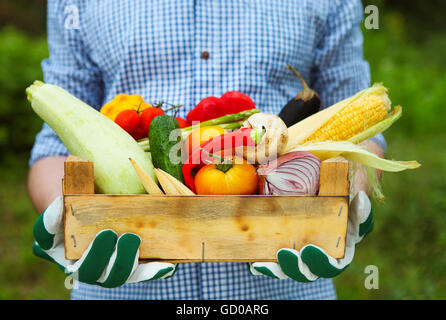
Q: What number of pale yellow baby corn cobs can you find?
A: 3